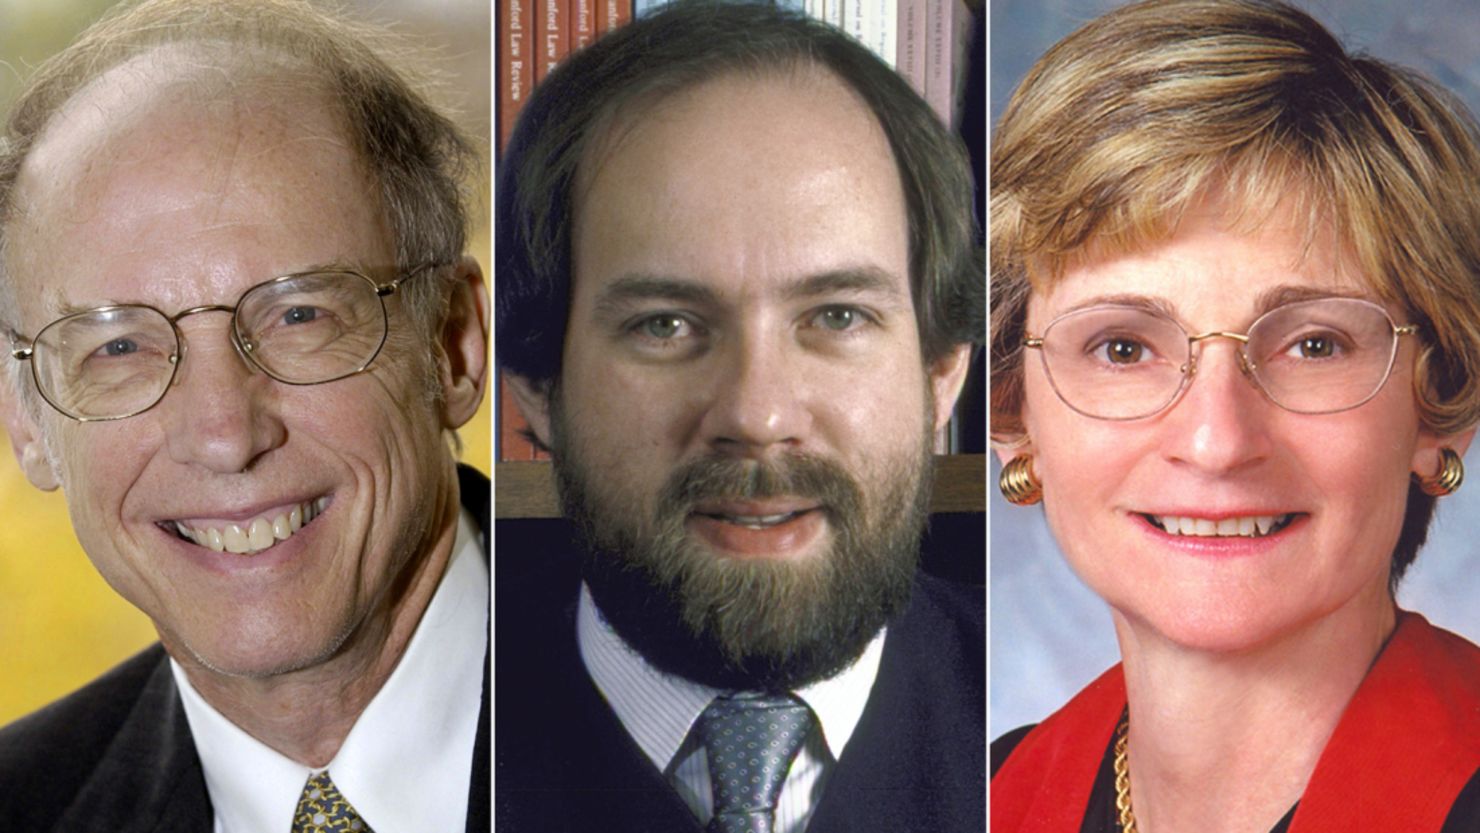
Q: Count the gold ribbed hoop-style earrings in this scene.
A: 2